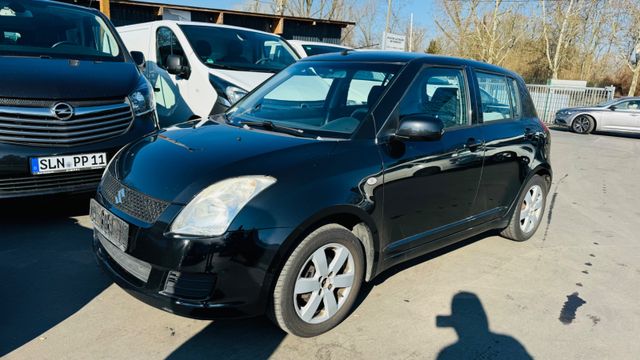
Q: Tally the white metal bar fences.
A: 1